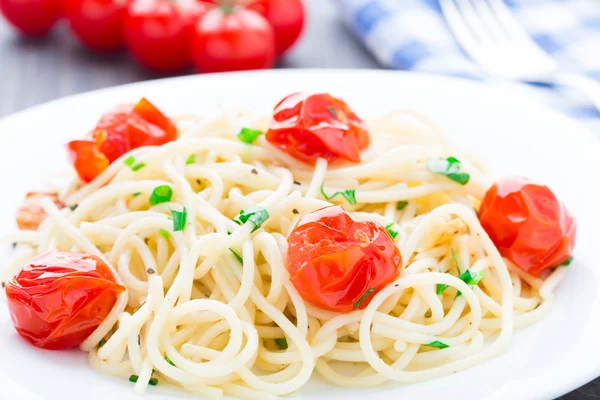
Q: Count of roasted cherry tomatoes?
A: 5